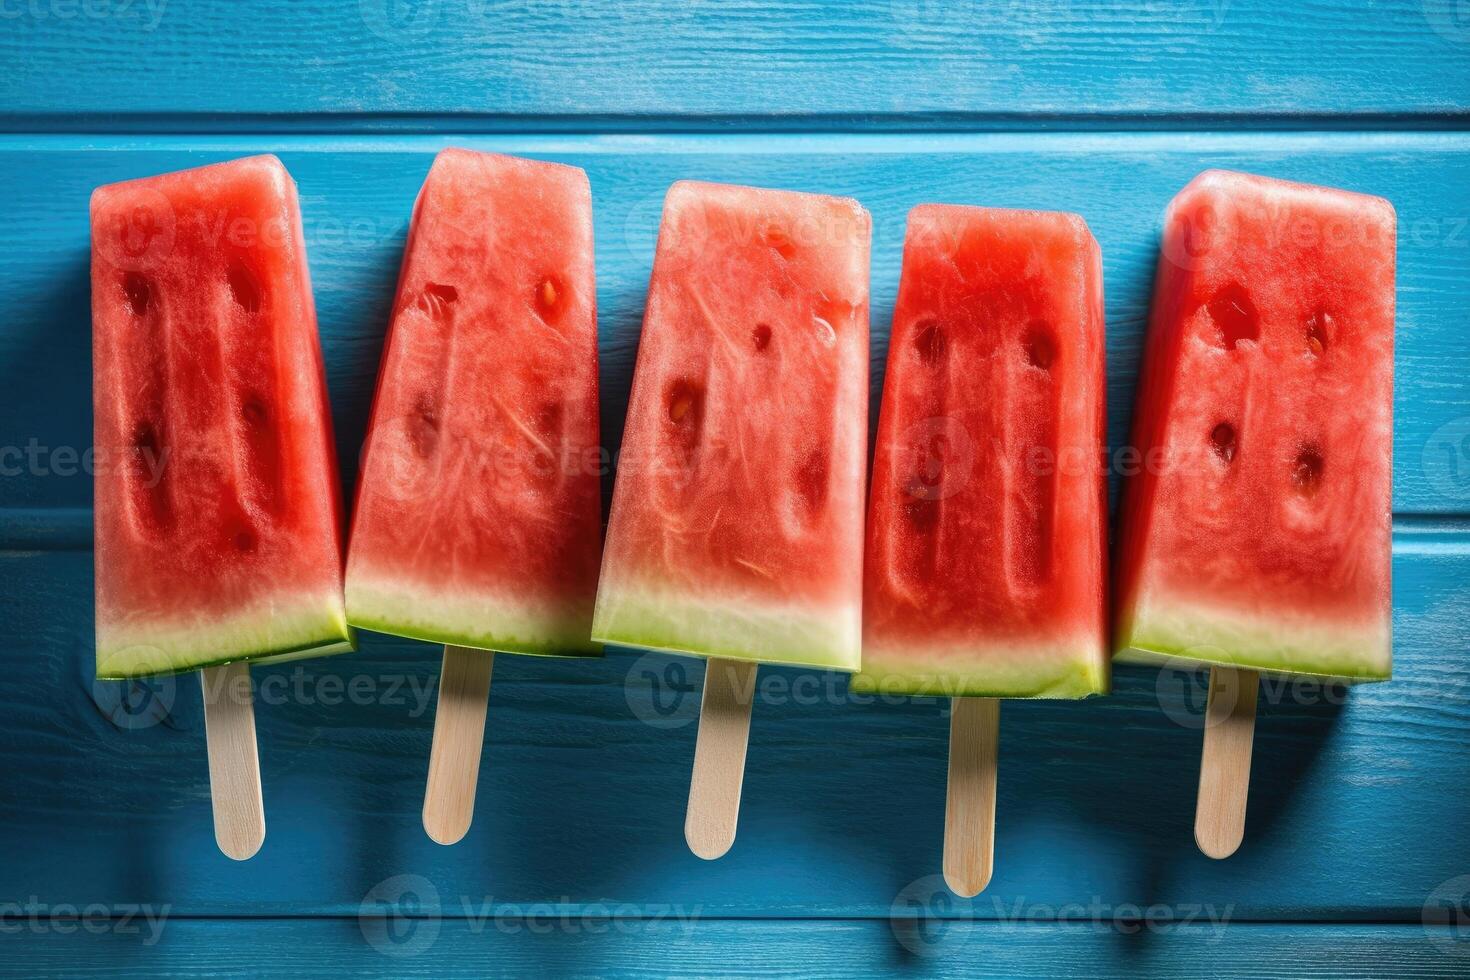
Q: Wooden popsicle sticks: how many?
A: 5